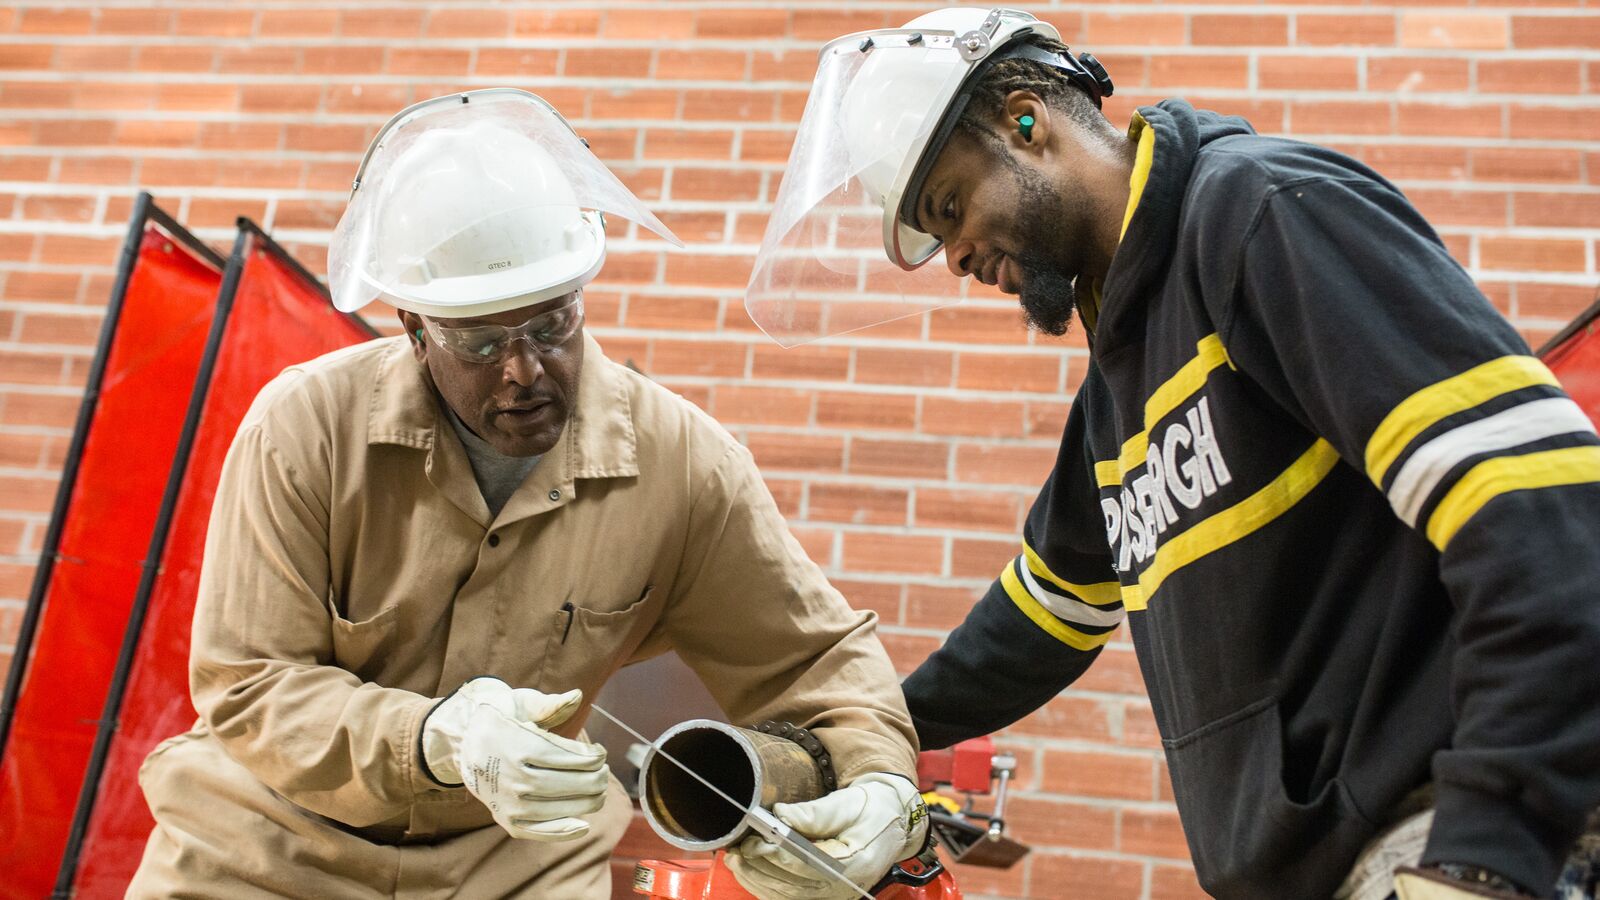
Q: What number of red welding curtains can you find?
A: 3